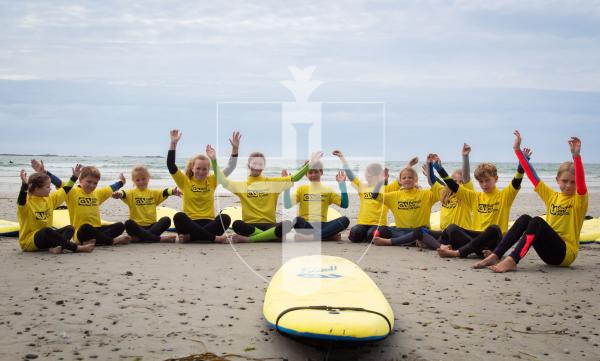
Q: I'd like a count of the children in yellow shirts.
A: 11